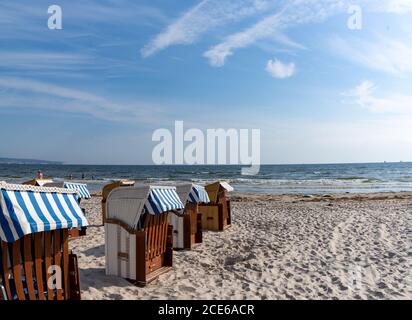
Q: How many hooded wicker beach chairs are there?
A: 7